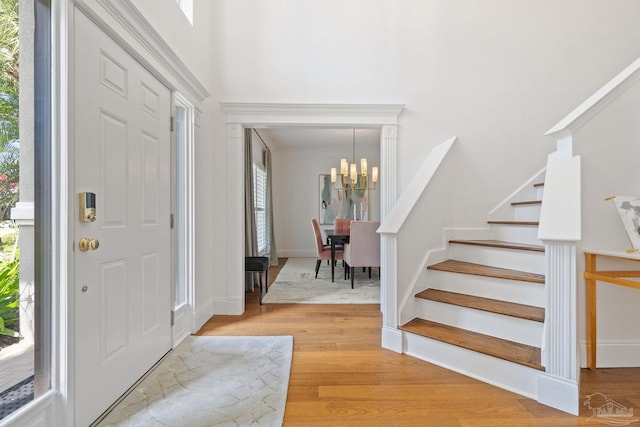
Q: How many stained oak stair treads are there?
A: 7